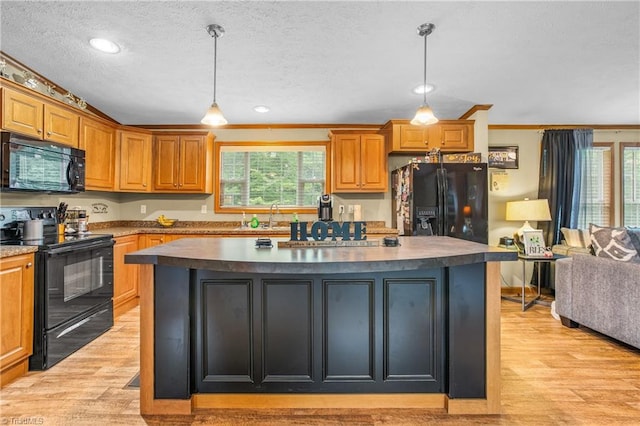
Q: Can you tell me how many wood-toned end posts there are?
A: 2